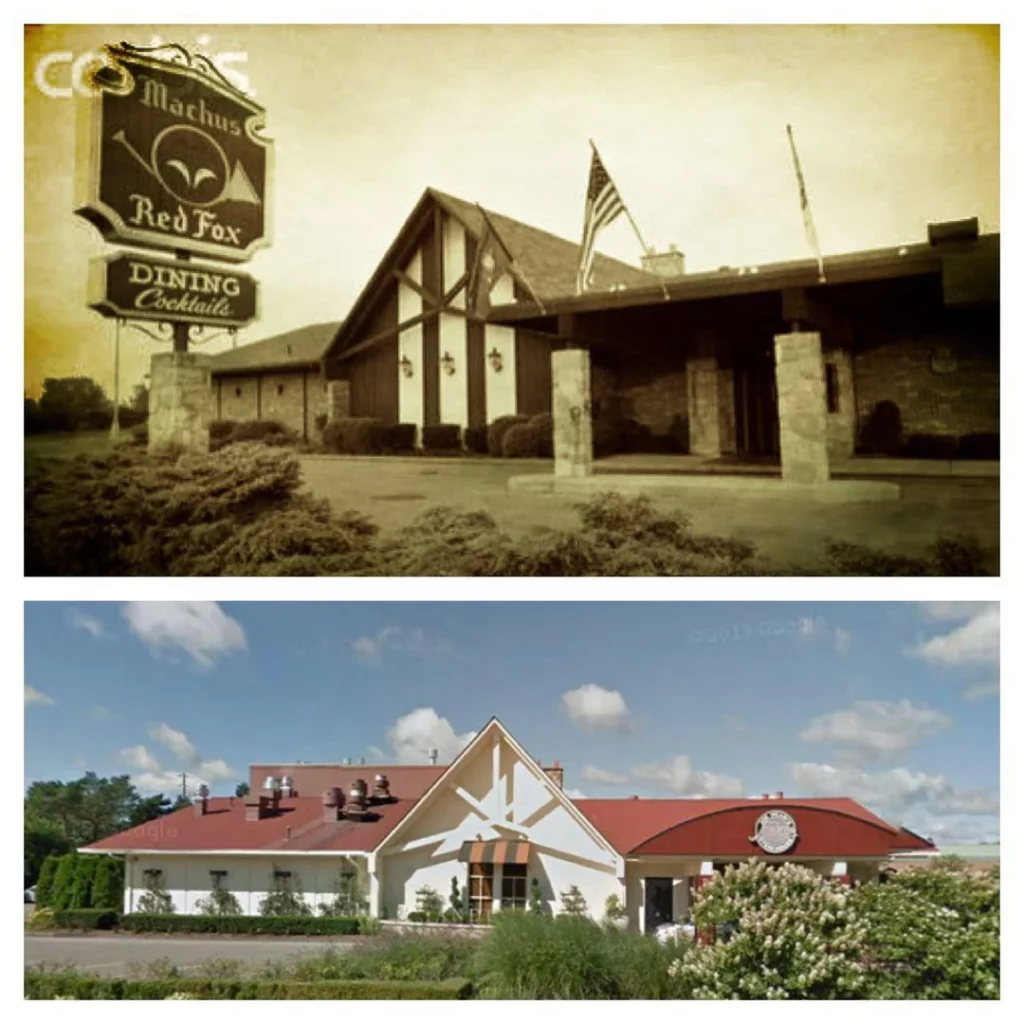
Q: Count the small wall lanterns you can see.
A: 3